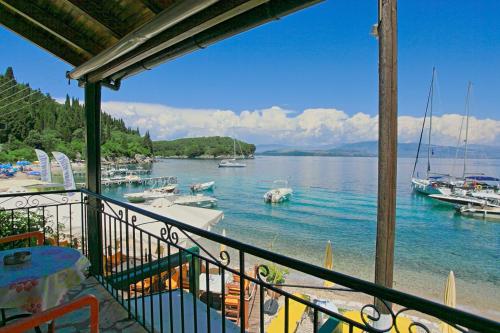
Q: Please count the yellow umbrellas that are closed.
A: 3